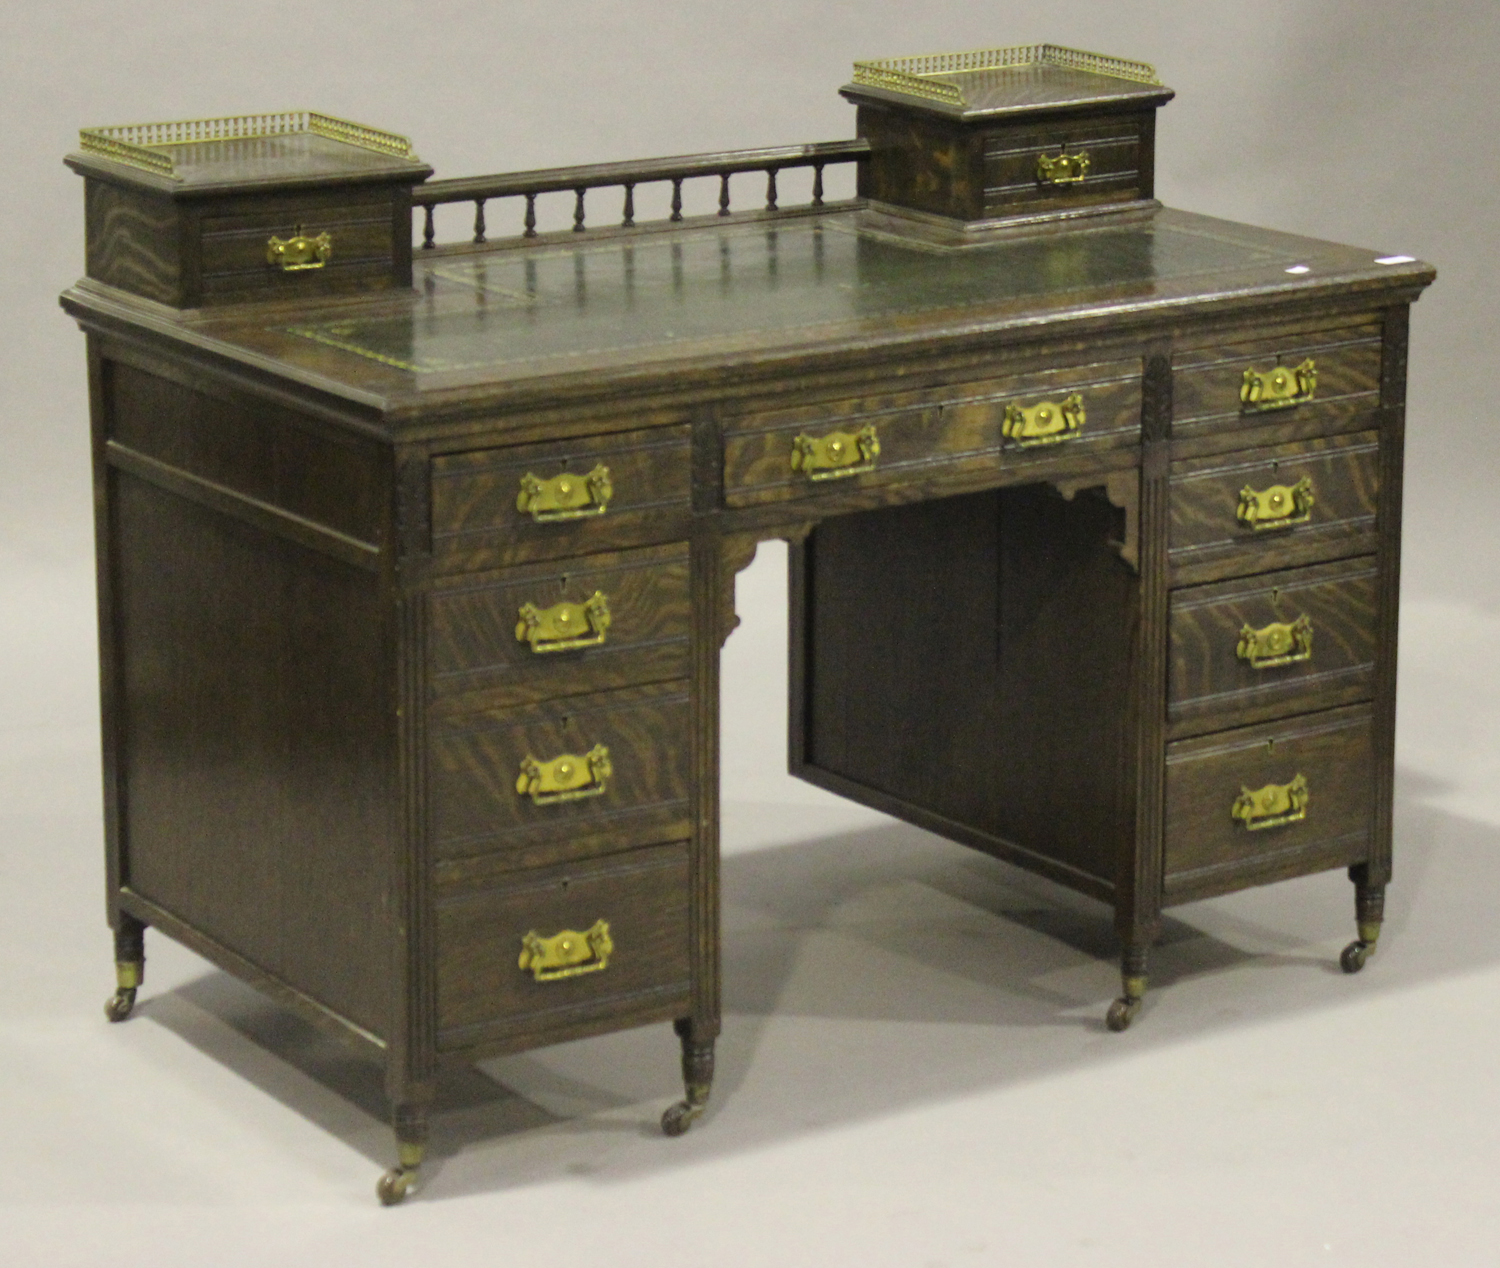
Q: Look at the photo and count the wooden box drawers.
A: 11